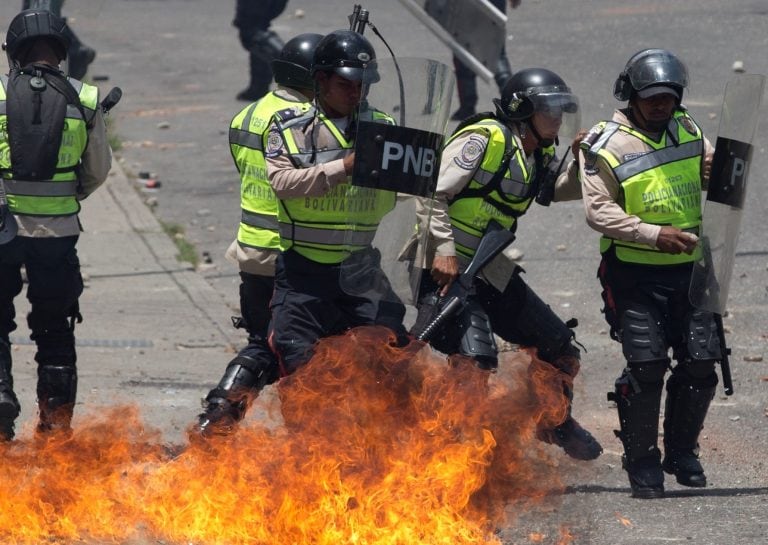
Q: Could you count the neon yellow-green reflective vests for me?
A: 5